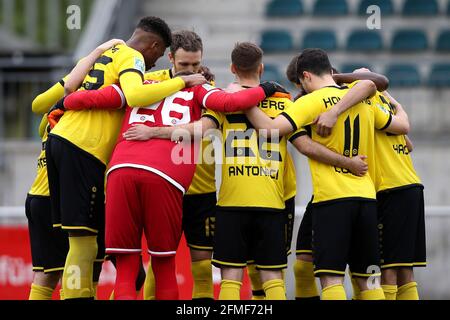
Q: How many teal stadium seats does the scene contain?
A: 13